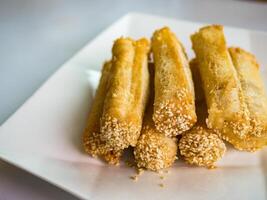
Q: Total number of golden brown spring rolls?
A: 7